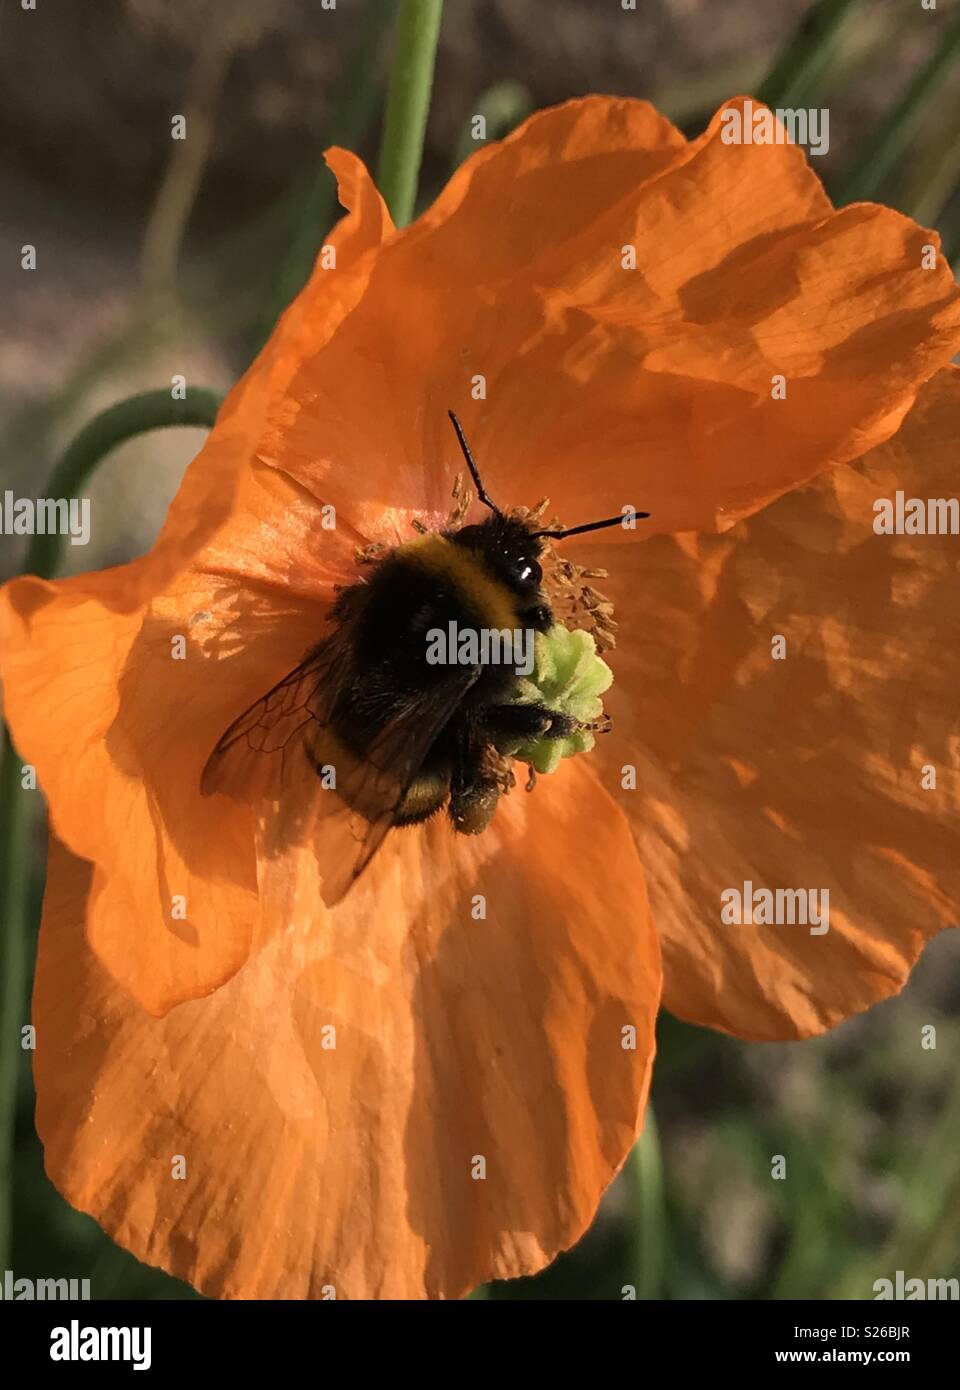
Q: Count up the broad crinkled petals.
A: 4